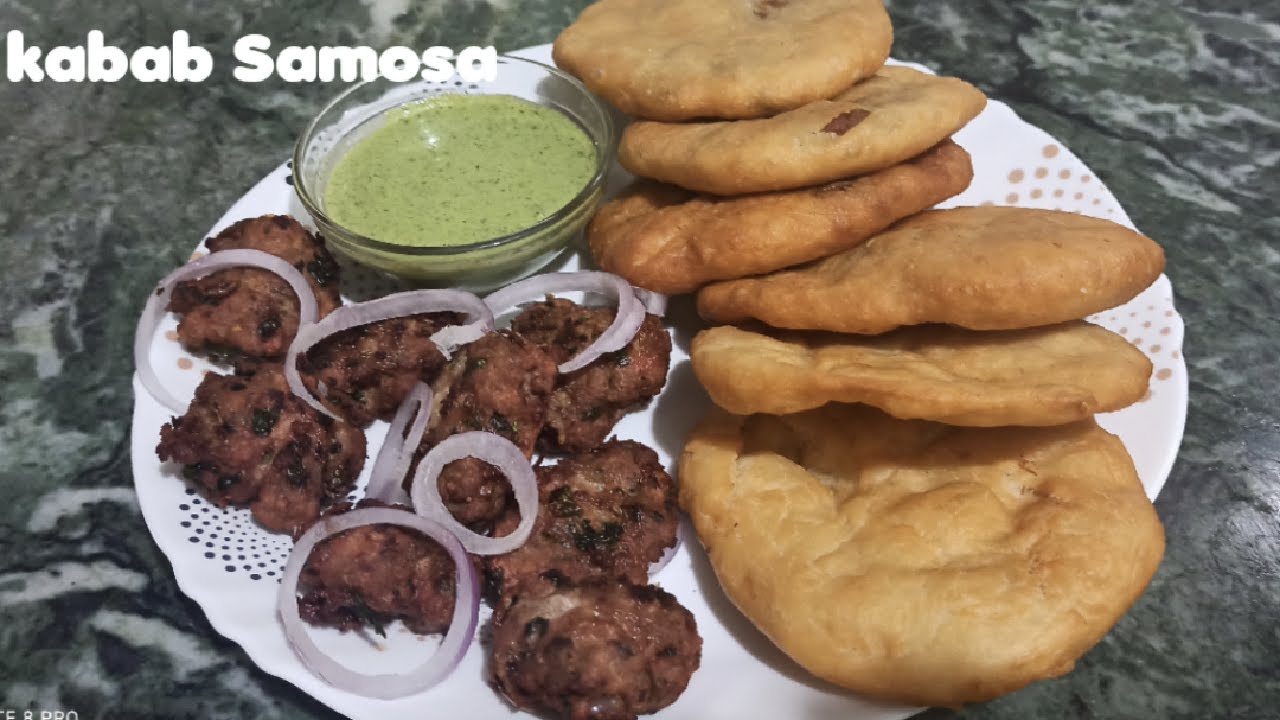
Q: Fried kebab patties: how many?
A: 8